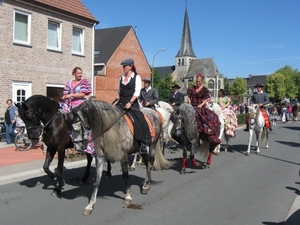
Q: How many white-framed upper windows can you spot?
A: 3